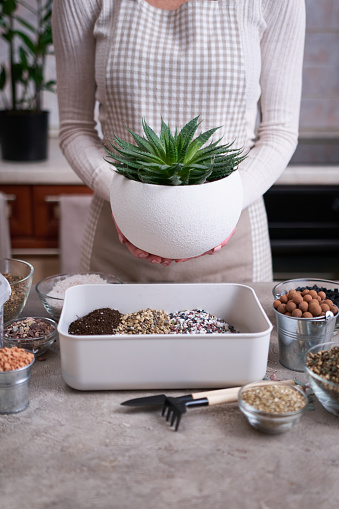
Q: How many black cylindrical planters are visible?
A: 1